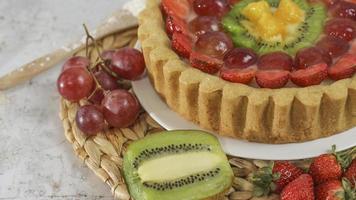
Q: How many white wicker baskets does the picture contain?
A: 0